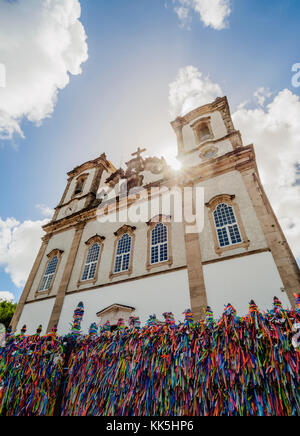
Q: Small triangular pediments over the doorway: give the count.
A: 1